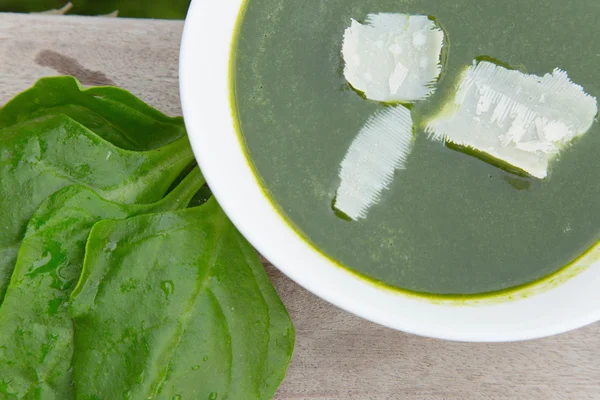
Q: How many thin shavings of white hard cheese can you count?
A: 3